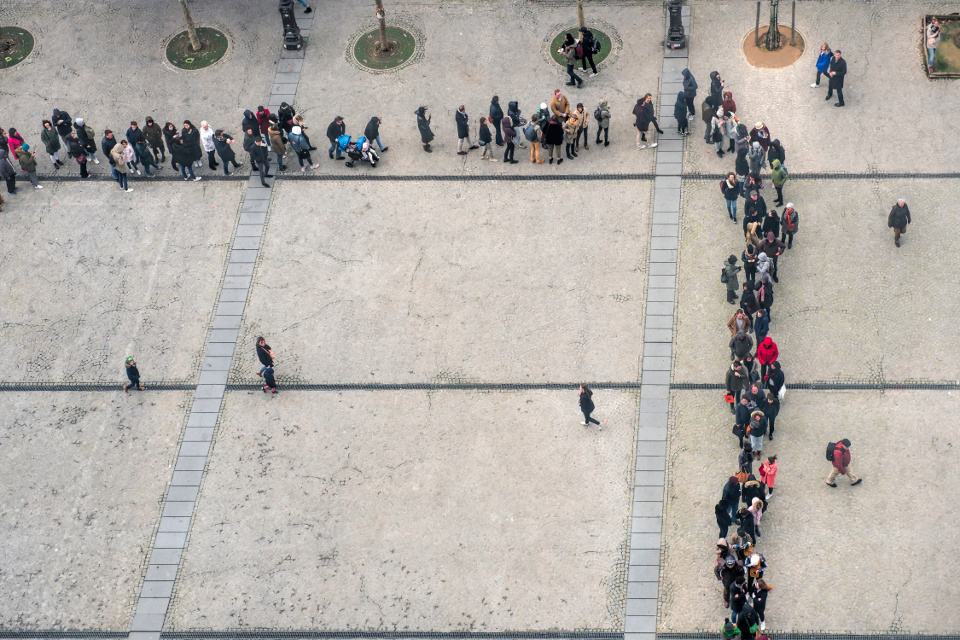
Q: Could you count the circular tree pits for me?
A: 5